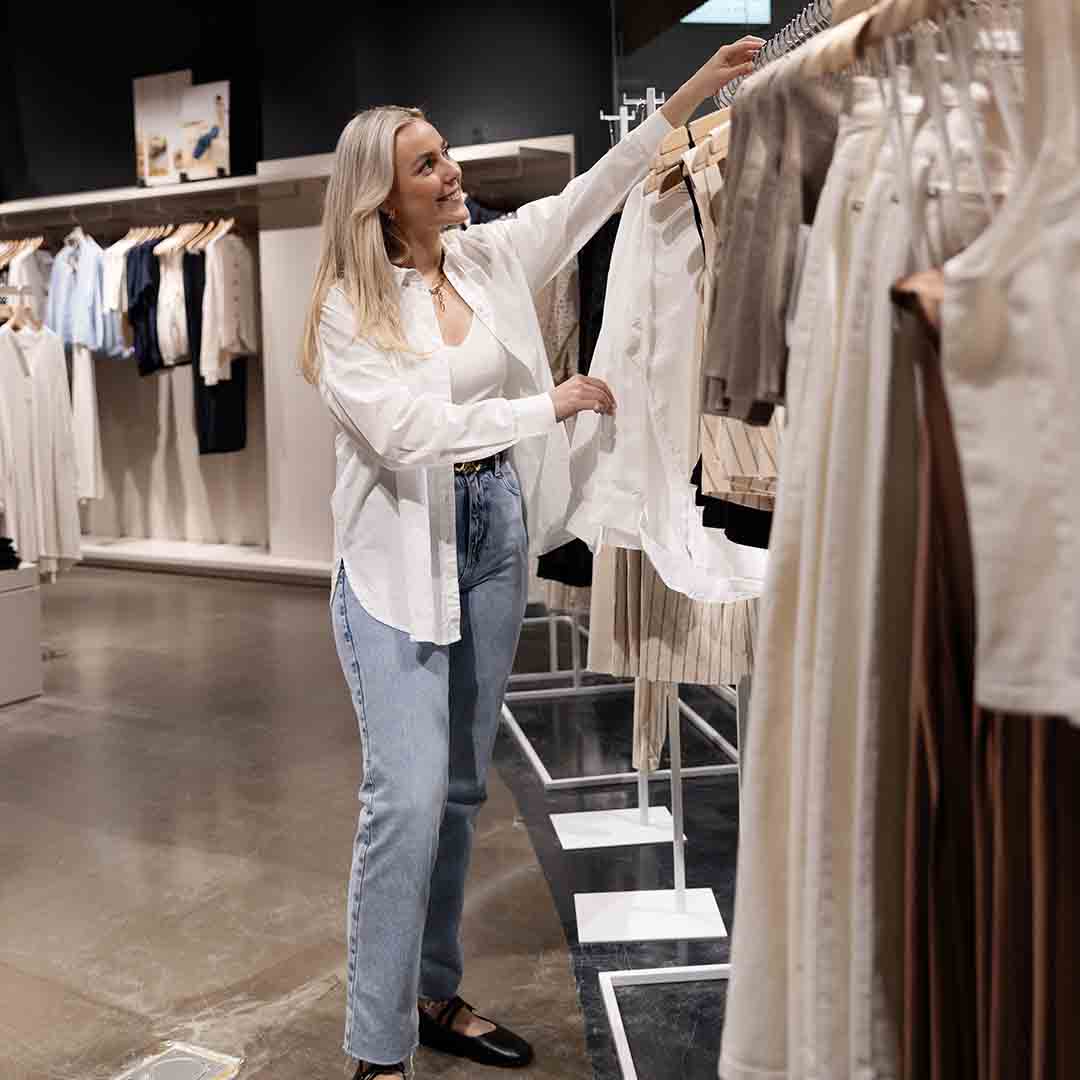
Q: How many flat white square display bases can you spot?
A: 2